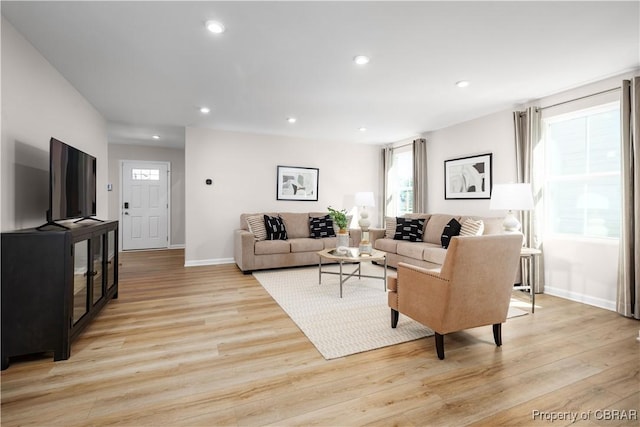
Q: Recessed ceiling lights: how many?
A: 7